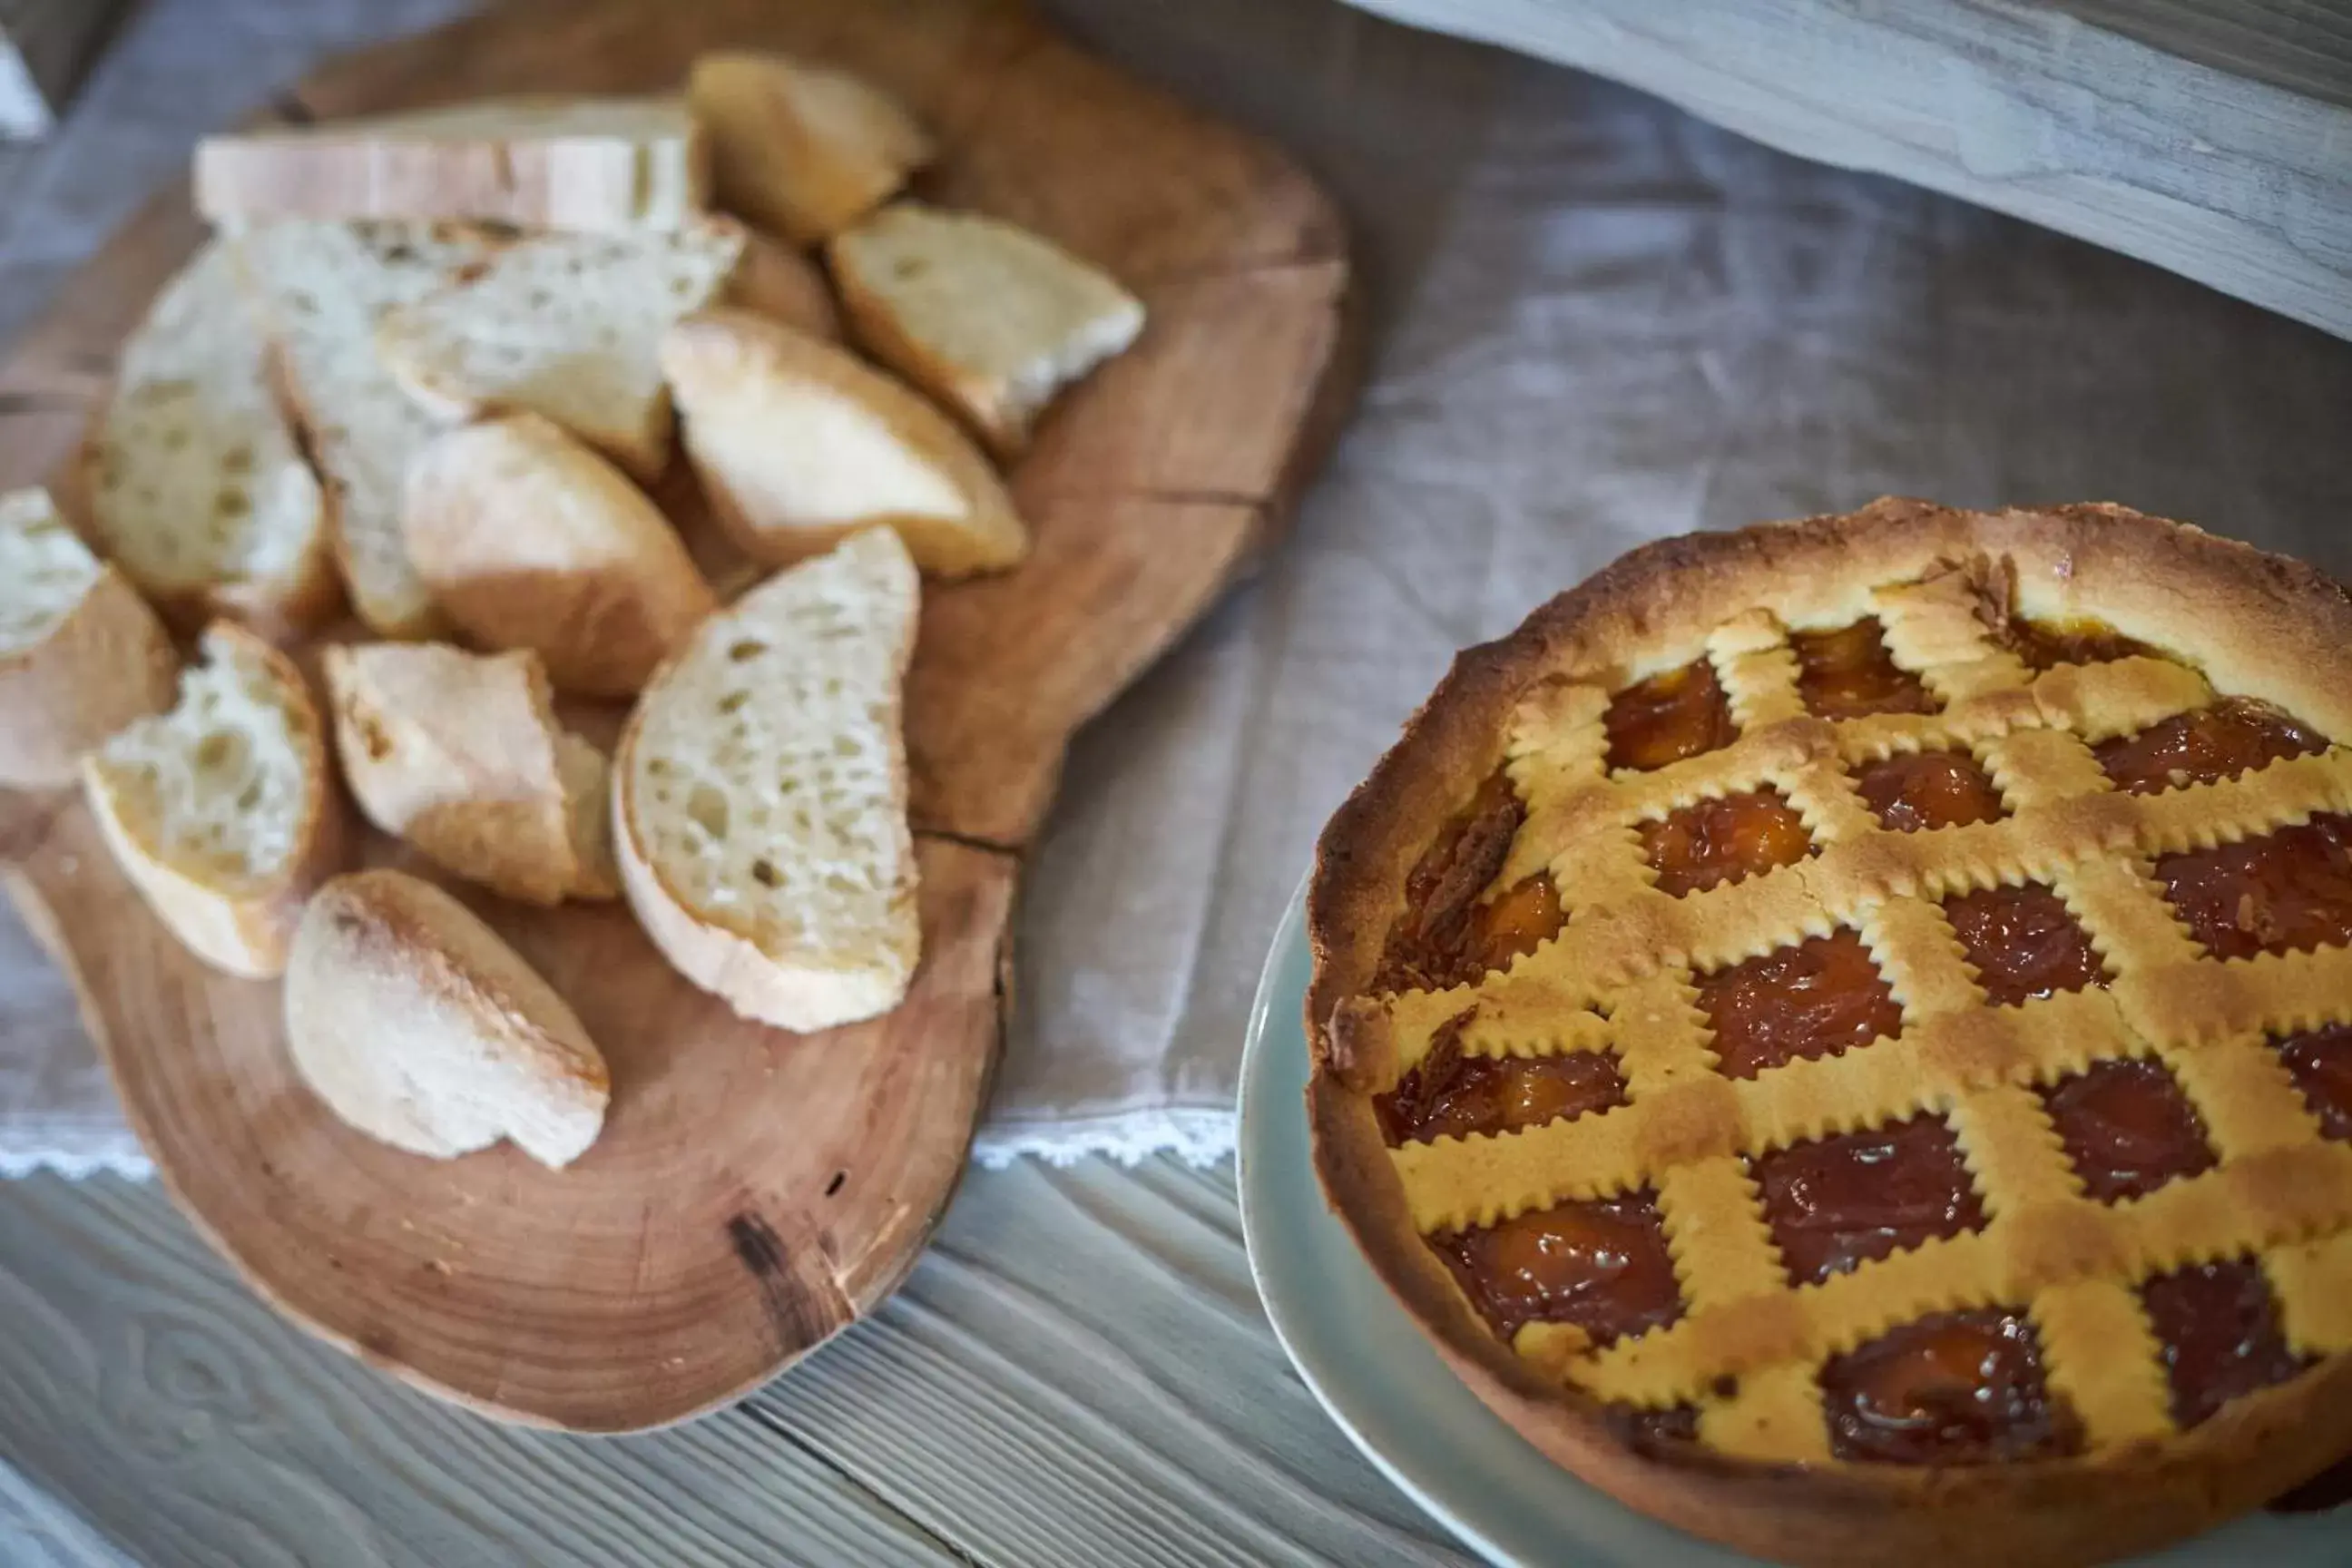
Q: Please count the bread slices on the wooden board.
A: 13